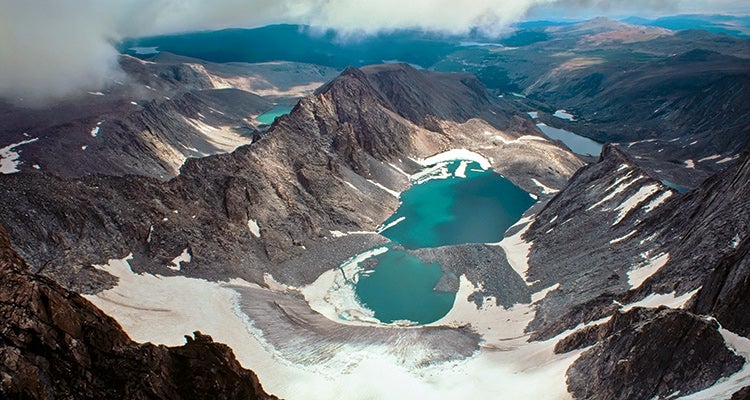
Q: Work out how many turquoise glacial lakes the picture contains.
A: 3